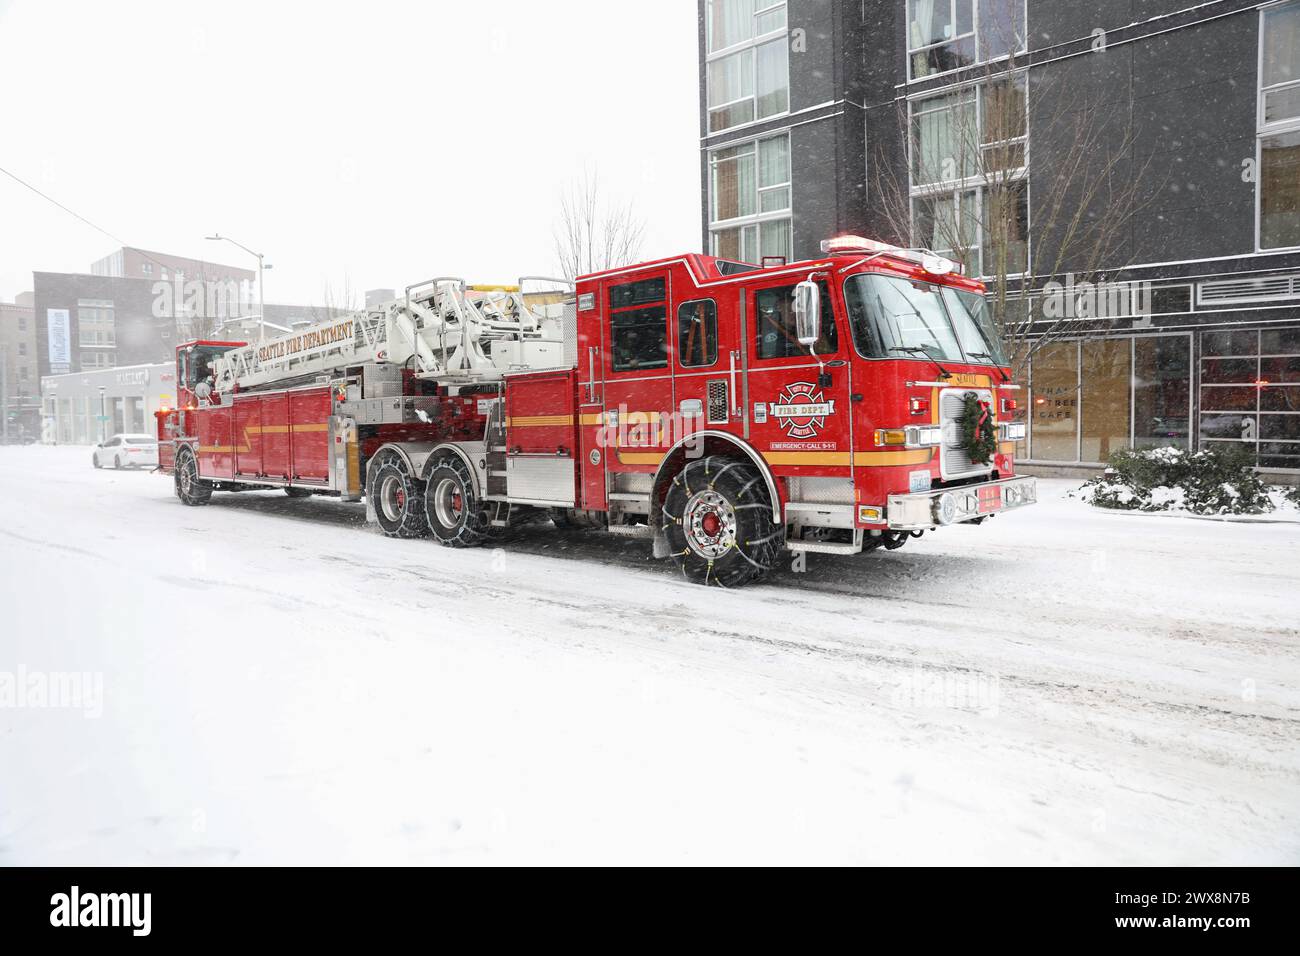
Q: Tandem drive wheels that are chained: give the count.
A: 2